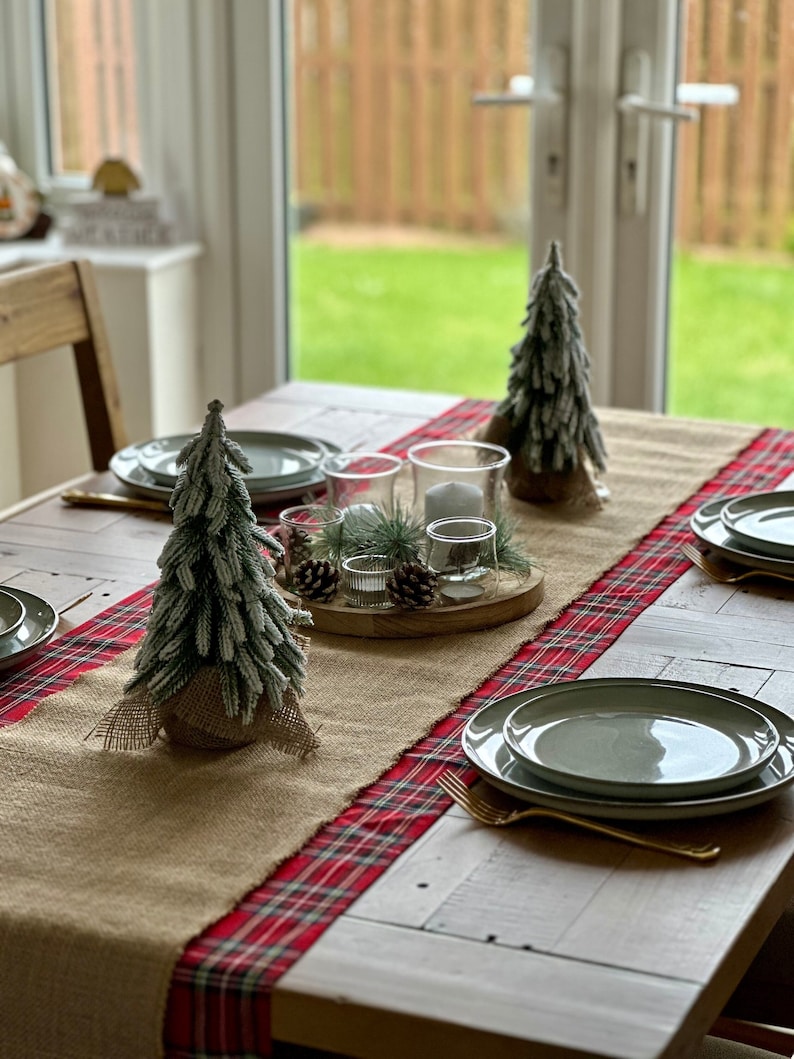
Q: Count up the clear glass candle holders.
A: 5